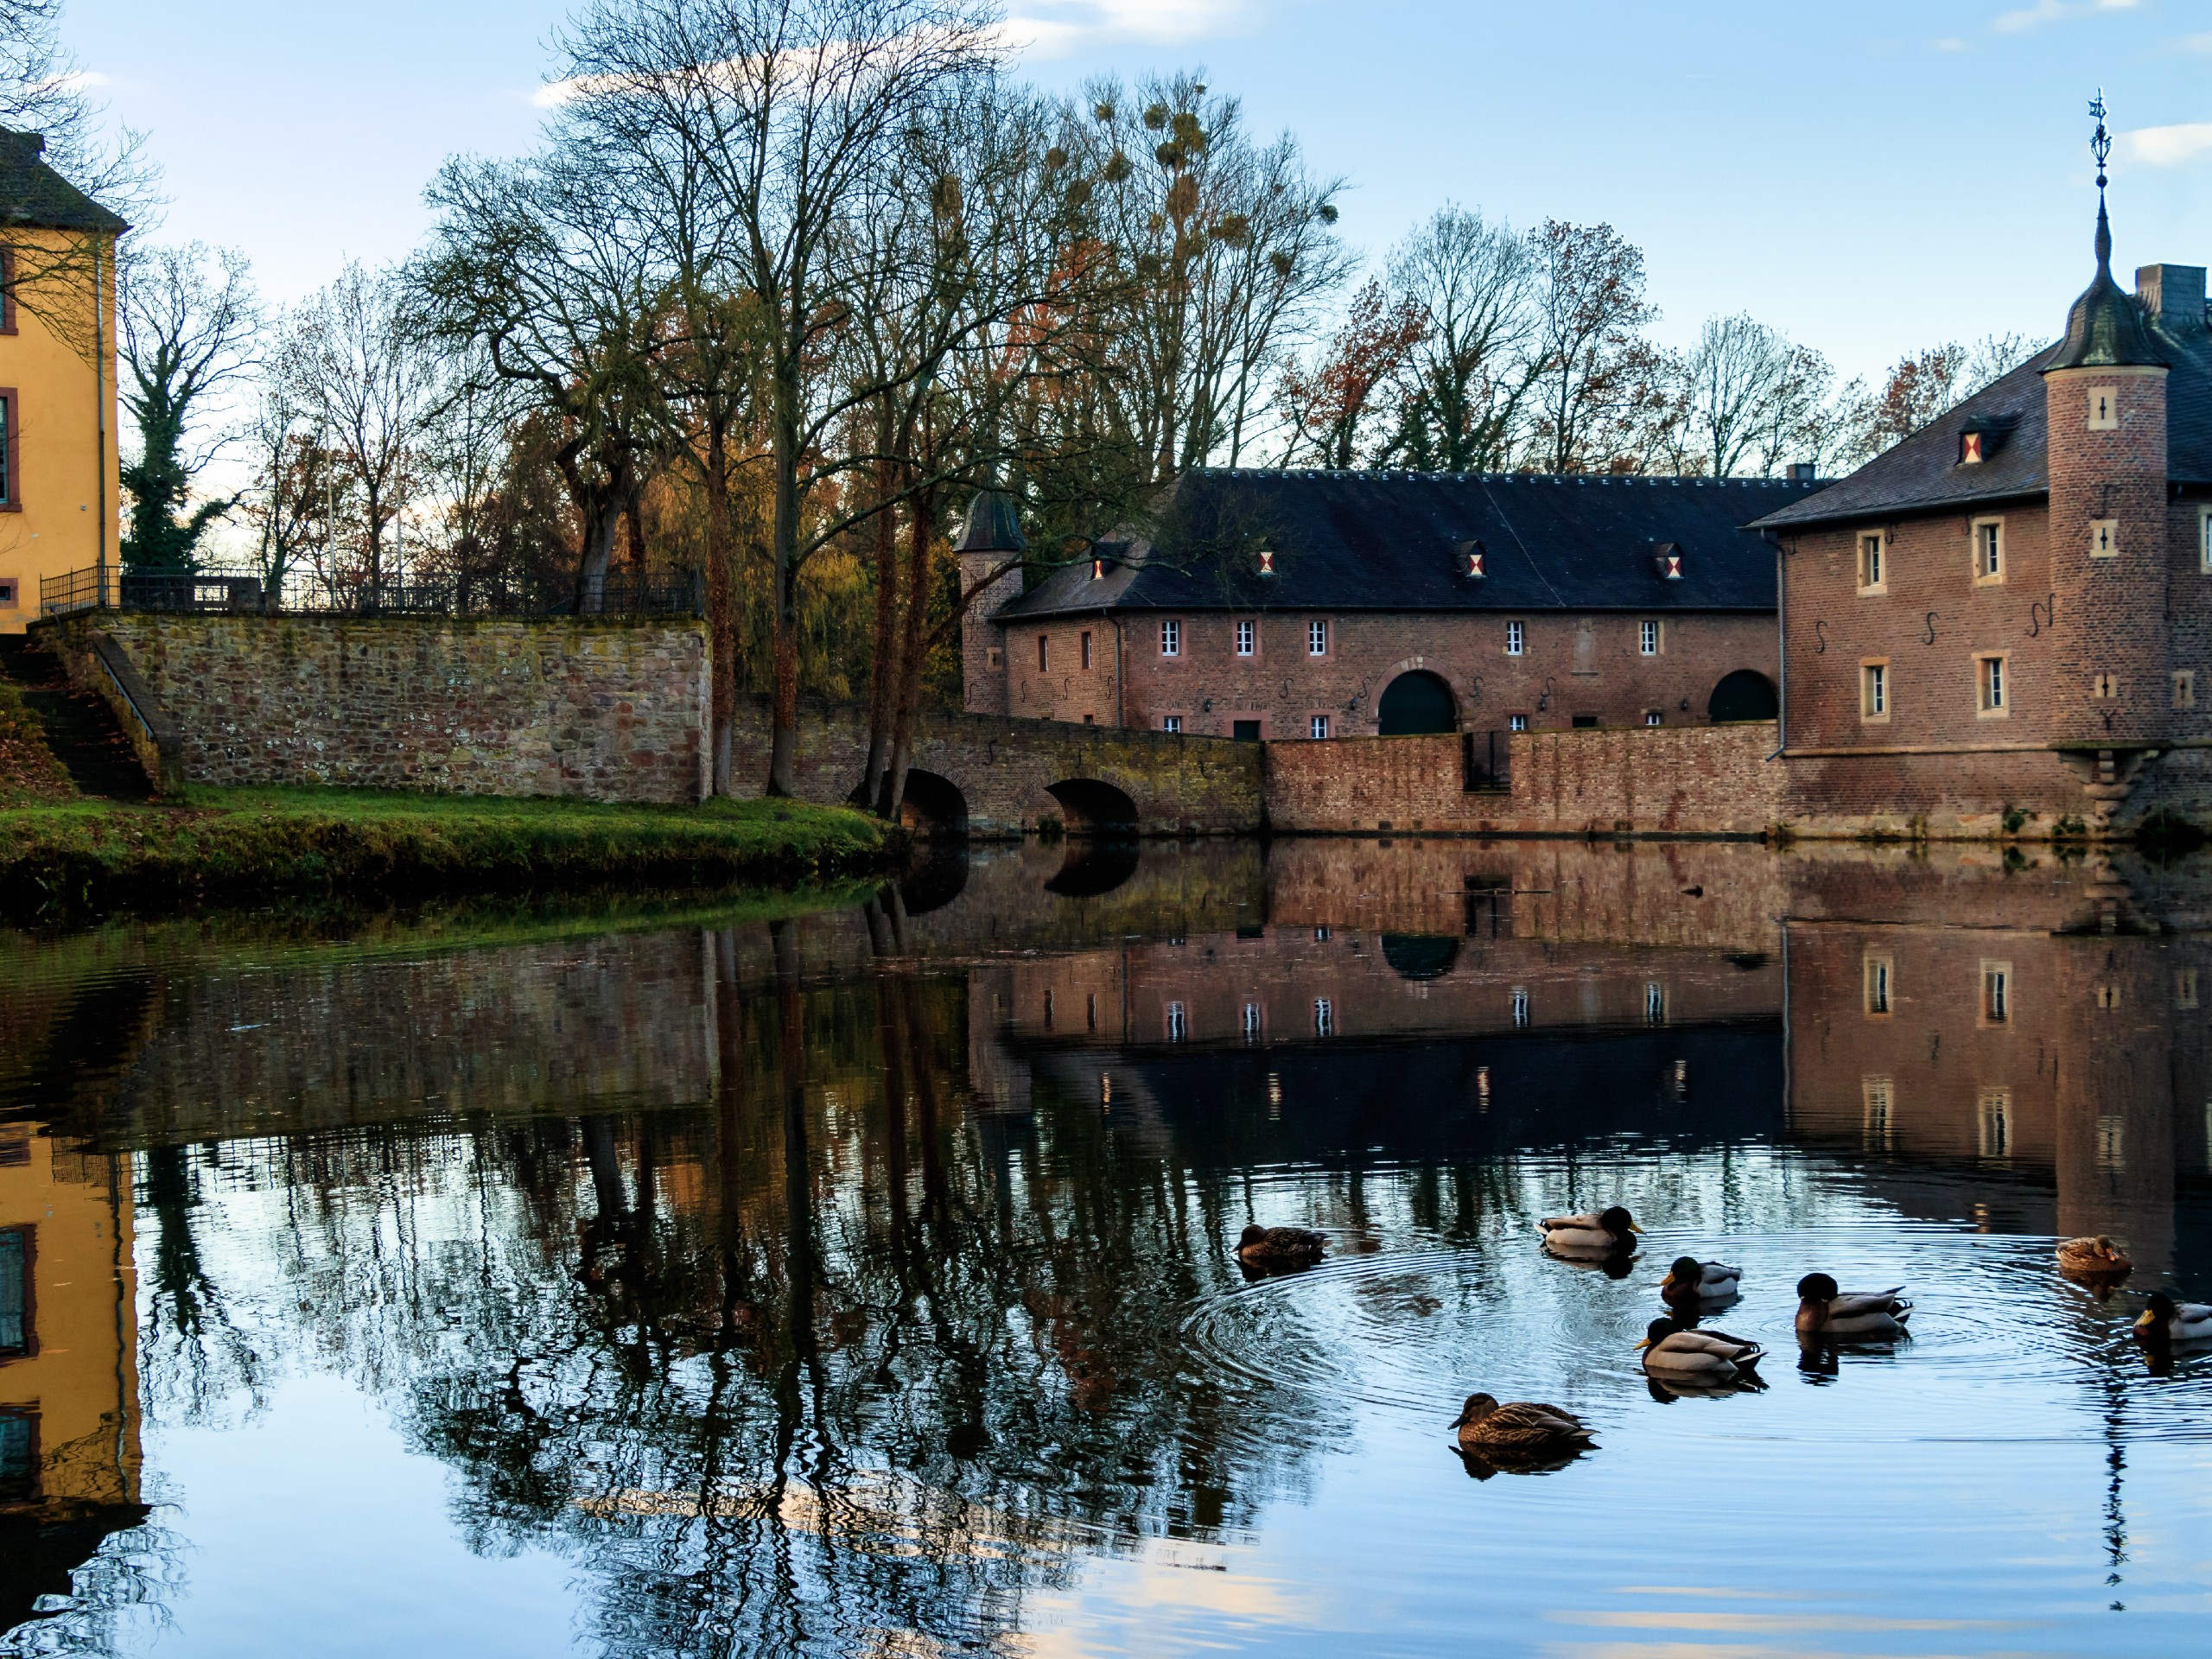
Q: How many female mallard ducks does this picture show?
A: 3